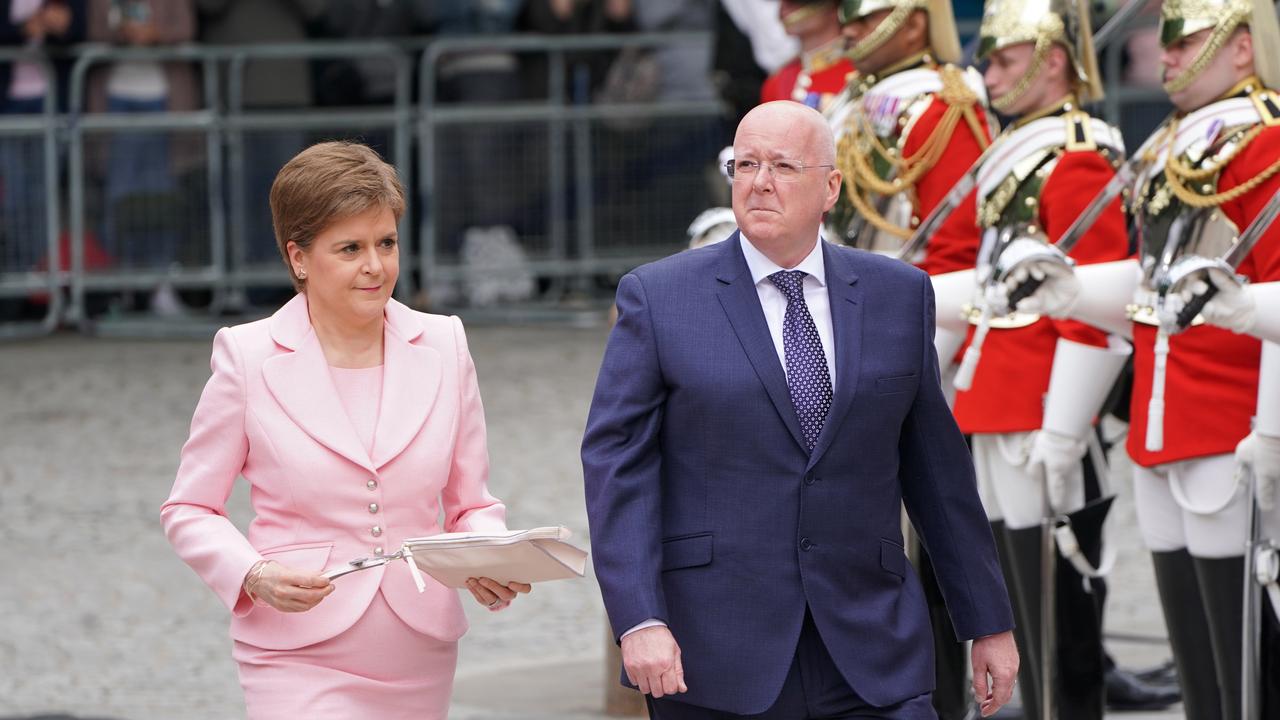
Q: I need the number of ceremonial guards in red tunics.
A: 4